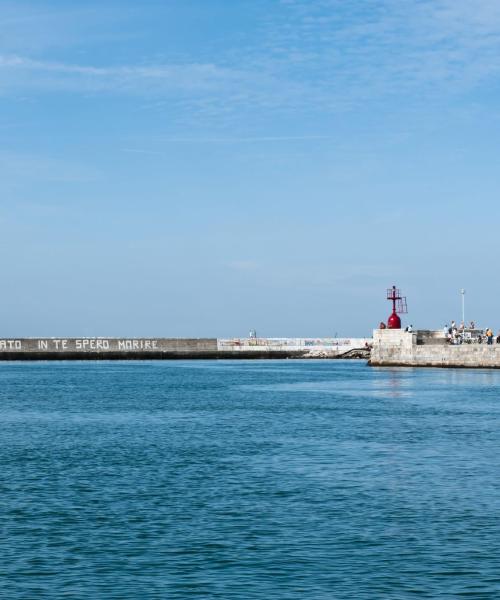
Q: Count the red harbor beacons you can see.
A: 1